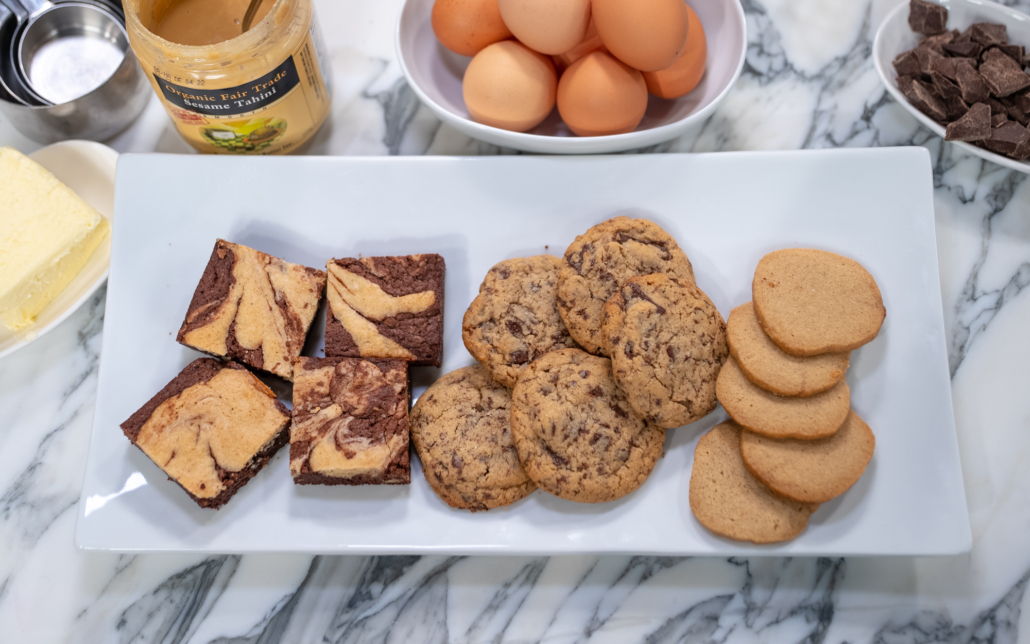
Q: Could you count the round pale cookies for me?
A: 5